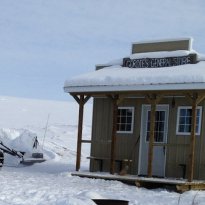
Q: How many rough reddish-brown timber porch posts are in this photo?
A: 4